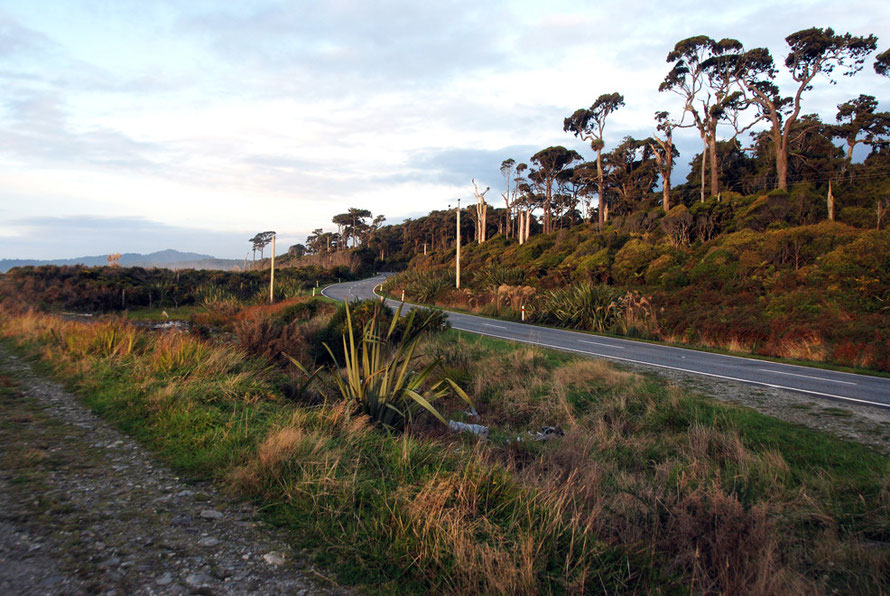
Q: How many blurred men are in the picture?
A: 0